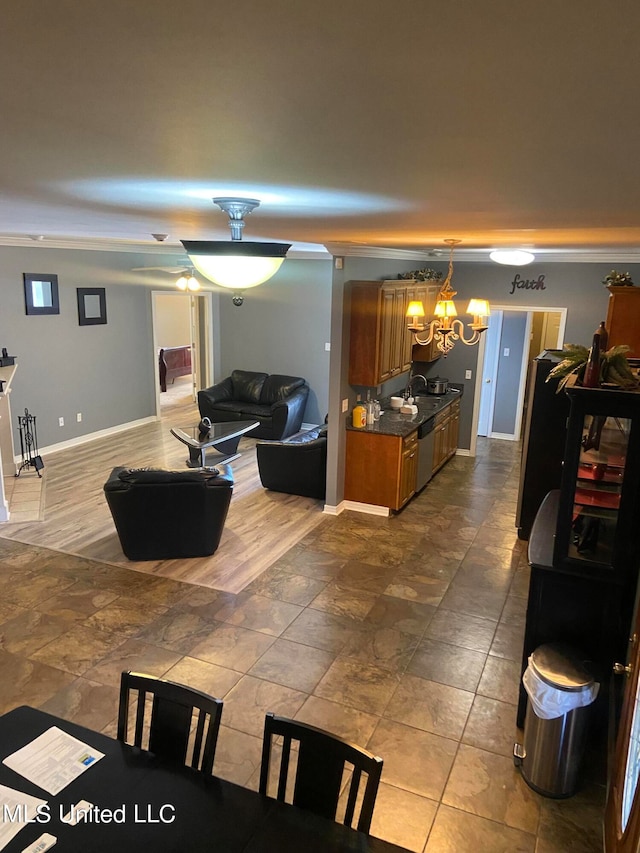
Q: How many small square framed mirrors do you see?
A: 2